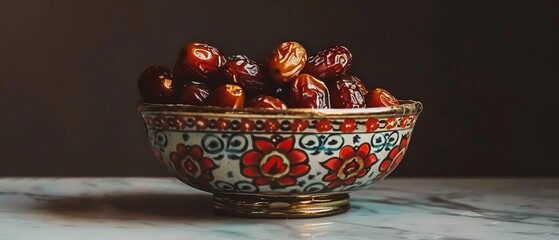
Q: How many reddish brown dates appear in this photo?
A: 11